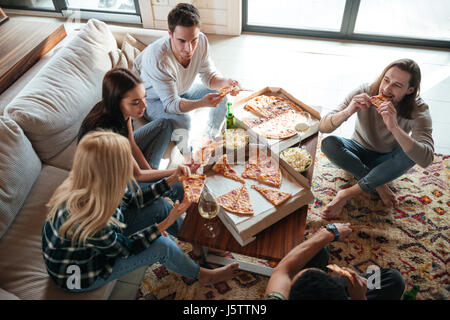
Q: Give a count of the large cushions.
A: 2